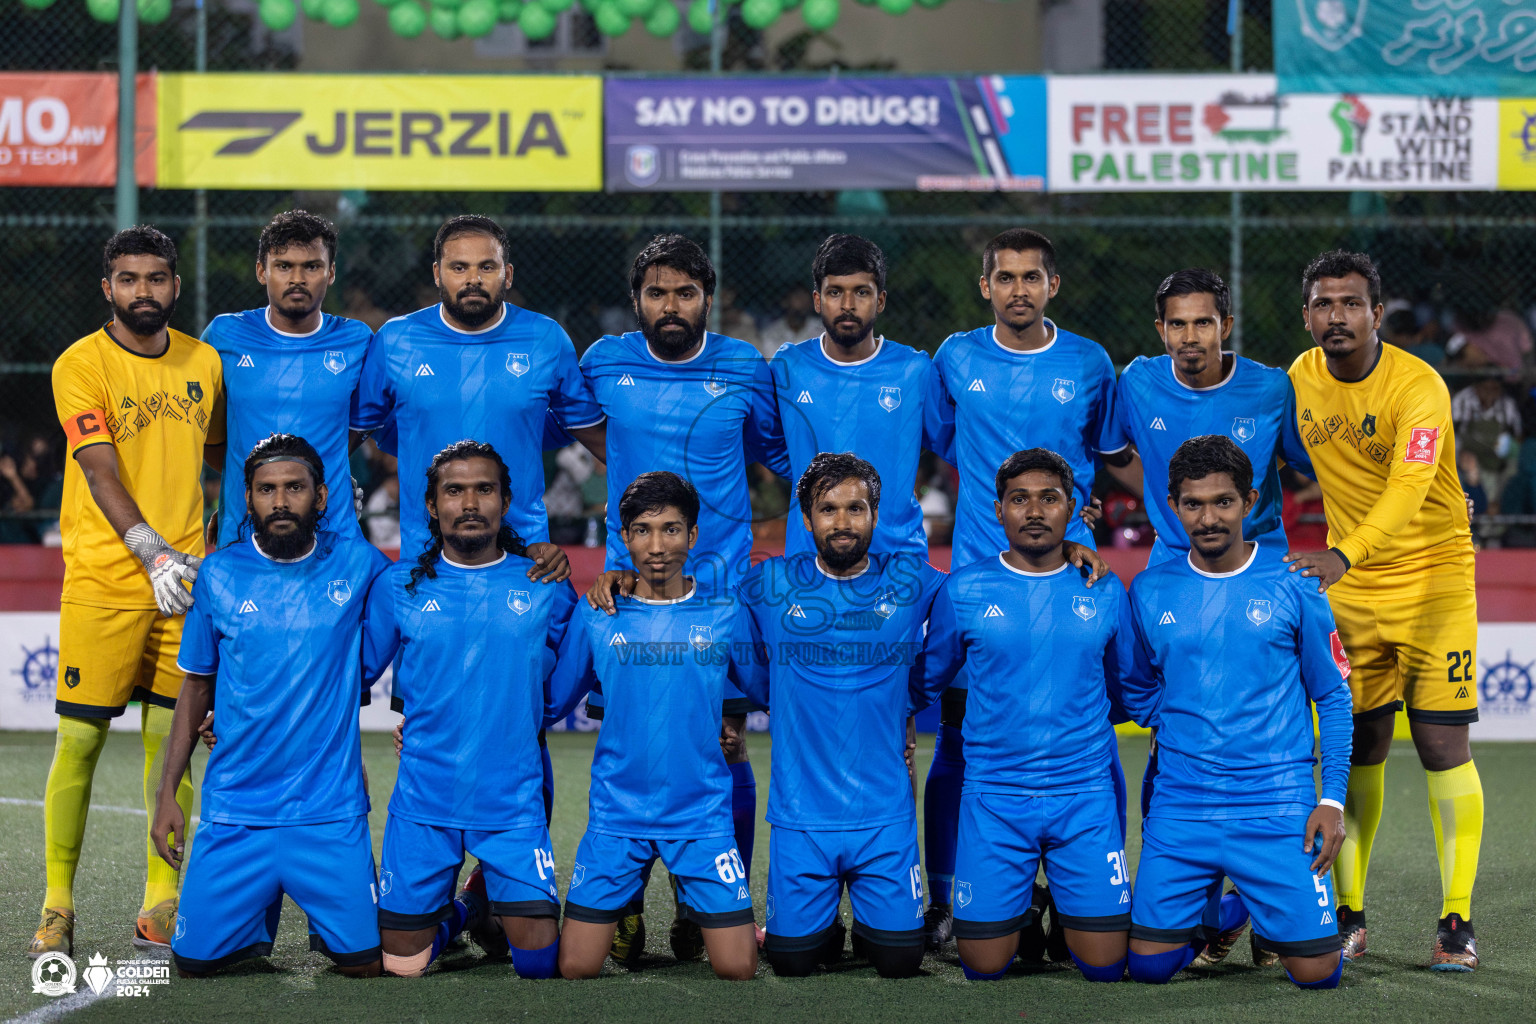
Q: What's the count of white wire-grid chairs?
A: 0